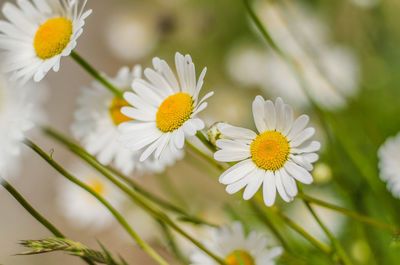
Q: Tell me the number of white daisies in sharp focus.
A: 3